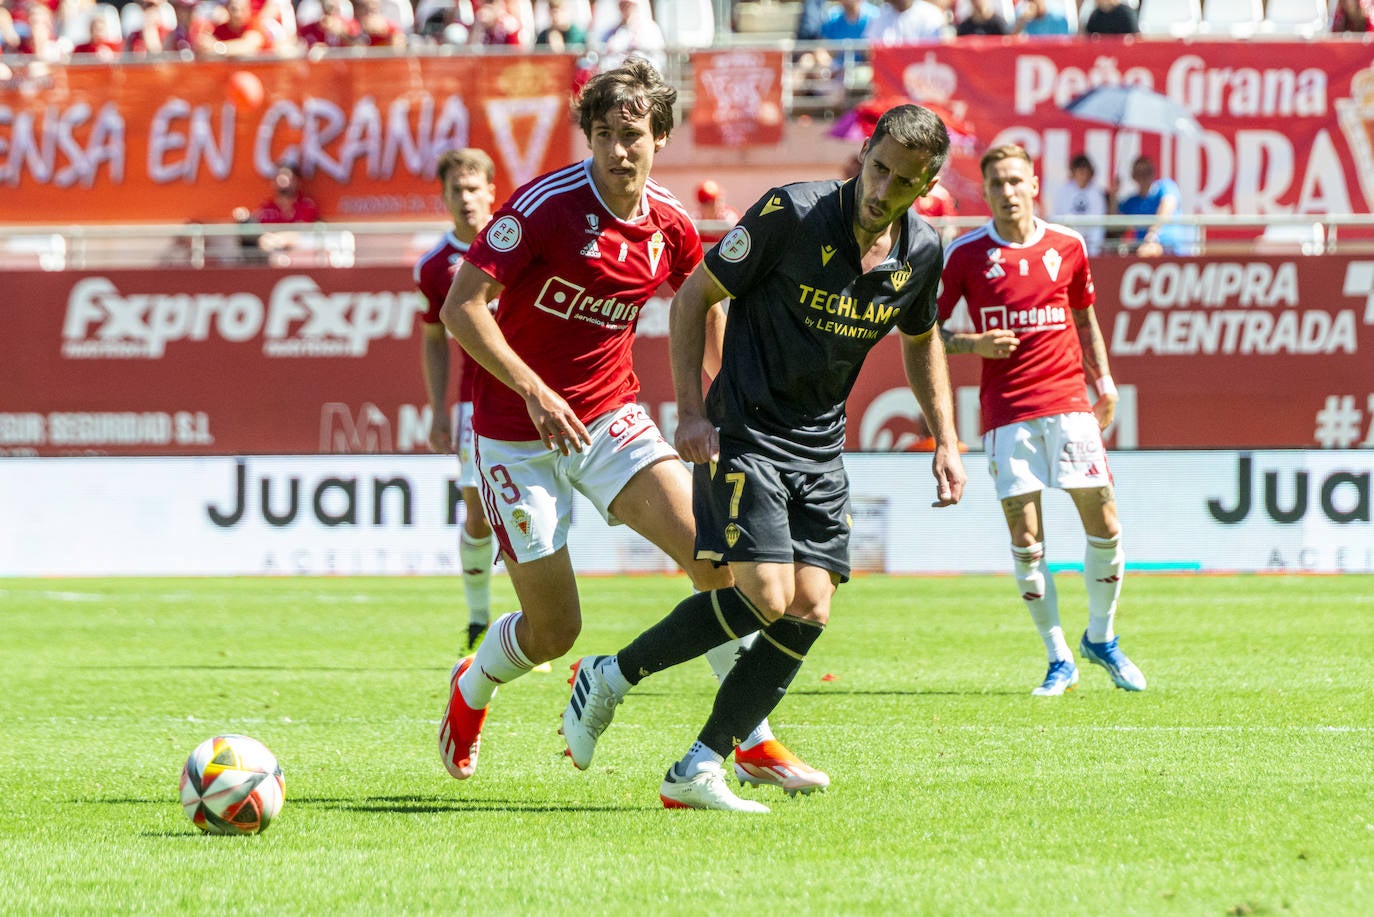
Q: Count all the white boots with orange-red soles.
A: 2